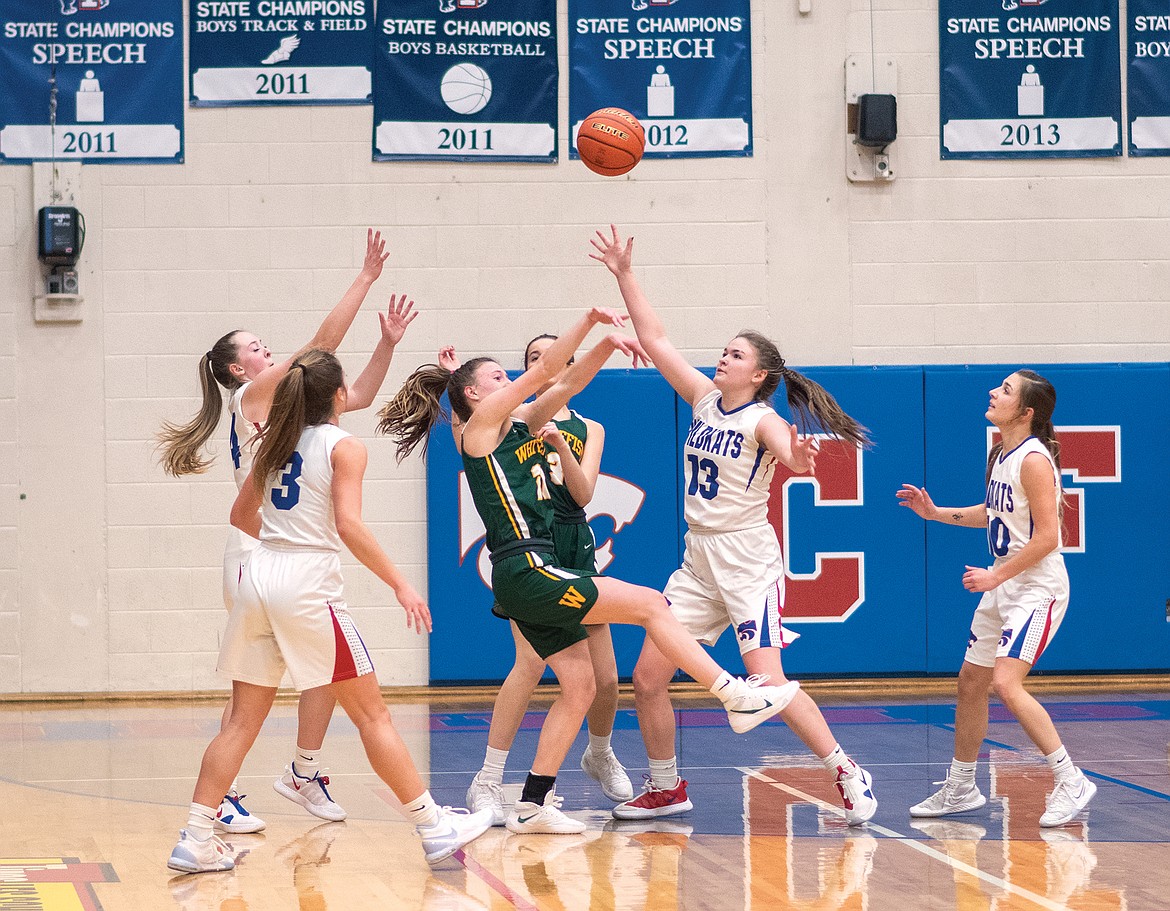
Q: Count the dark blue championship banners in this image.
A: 6